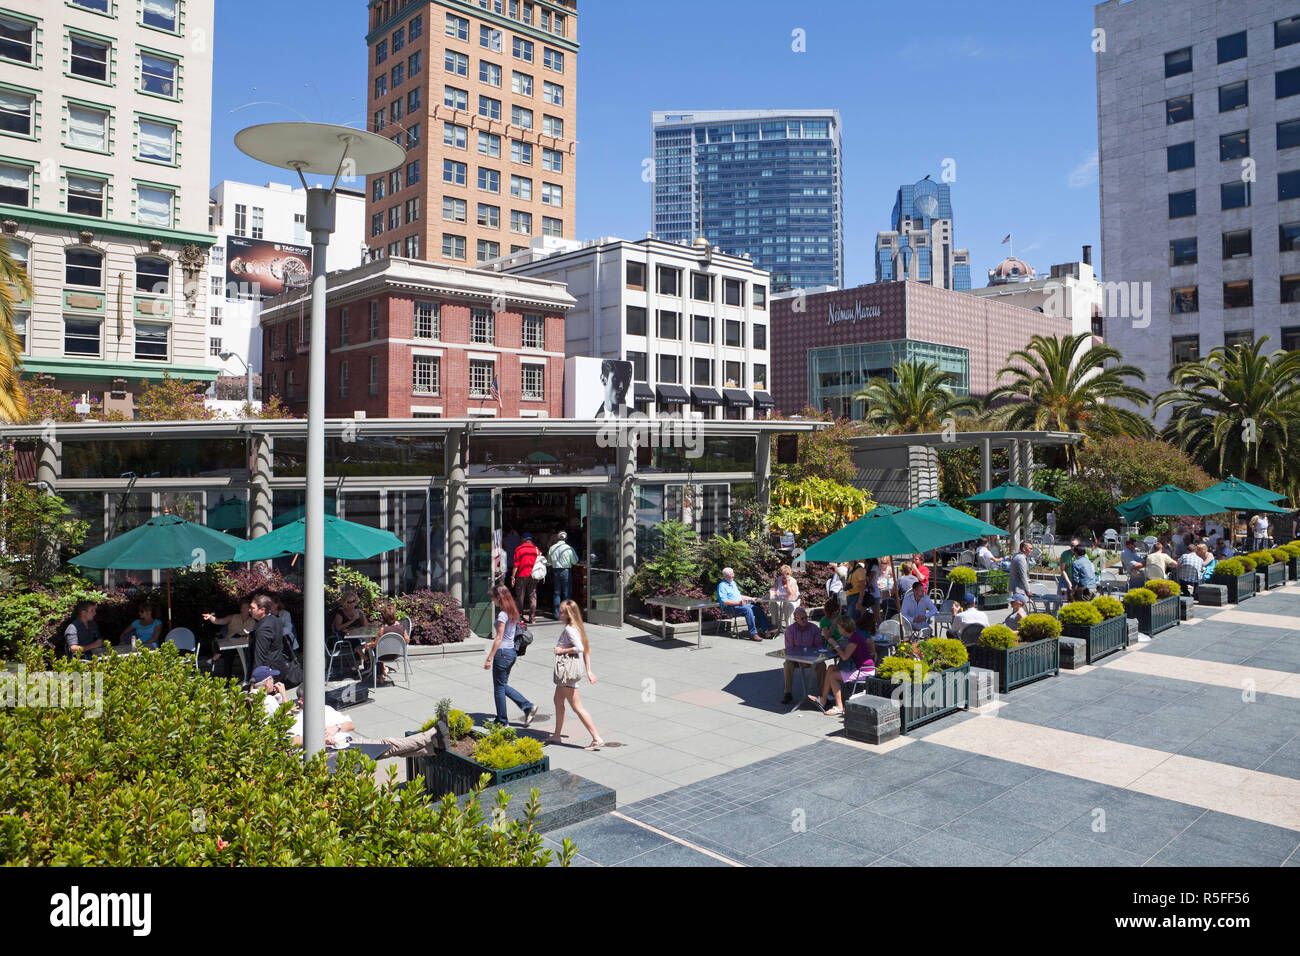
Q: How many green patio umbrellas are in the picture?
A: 8